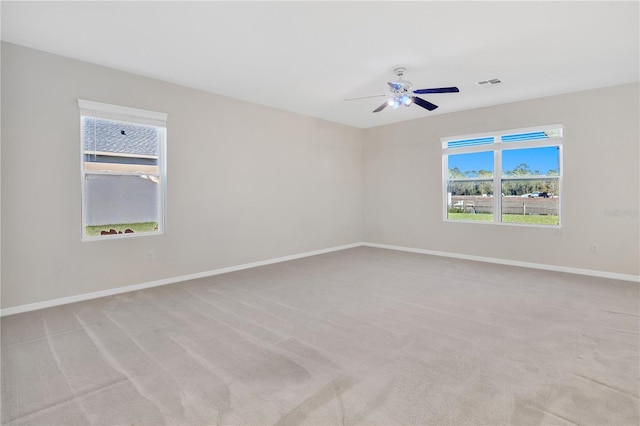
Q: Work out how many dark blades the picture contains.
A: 2